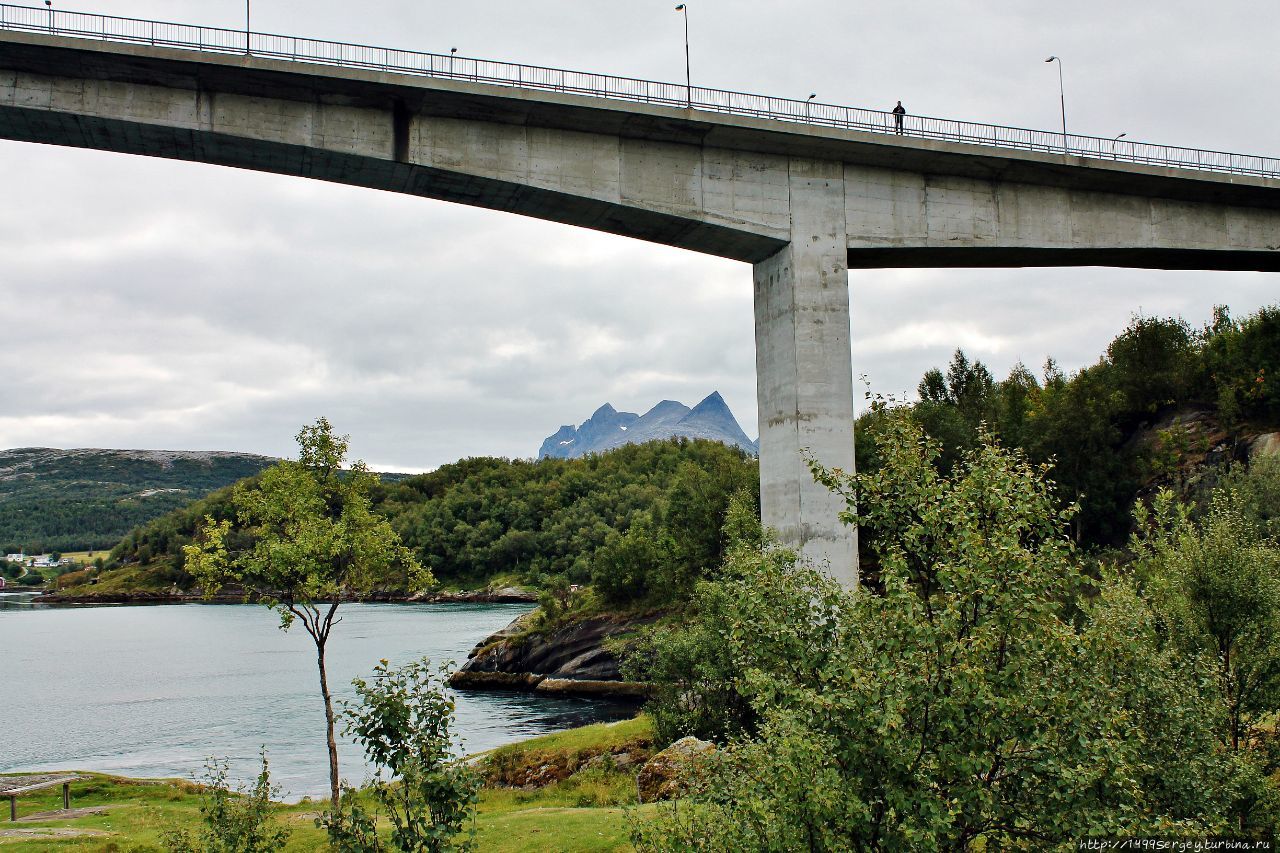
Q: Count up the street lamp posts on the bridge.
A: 7